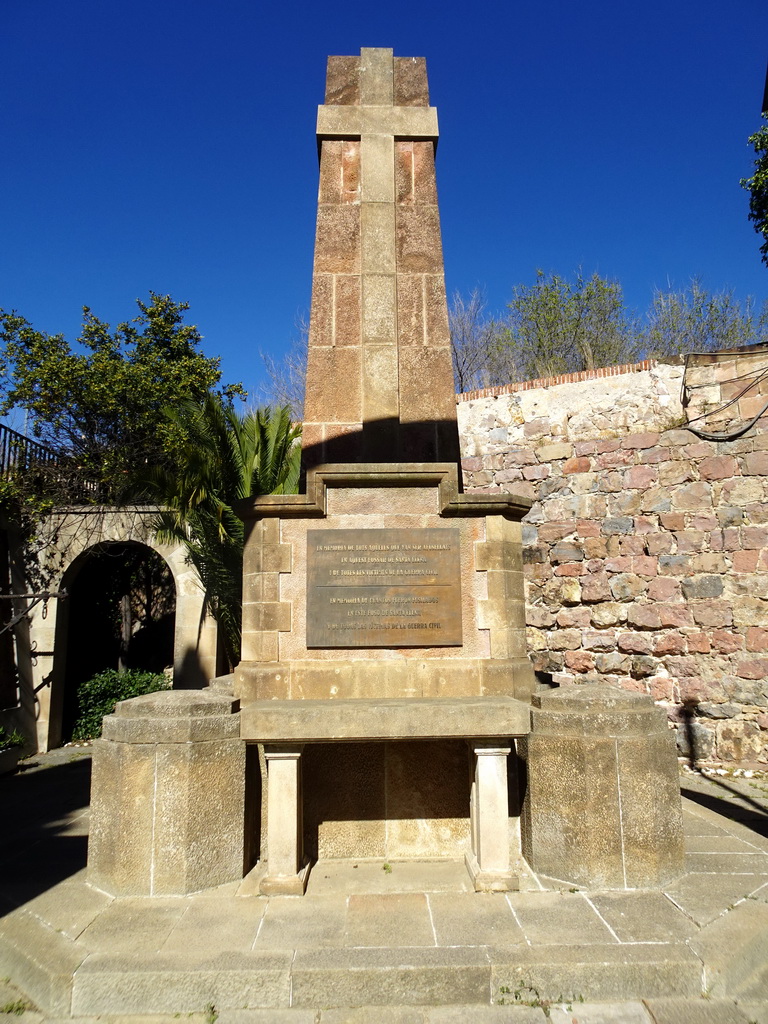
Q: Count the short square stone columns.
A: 2